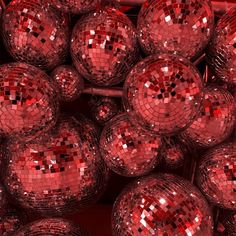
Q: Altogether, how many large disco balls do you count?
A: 11